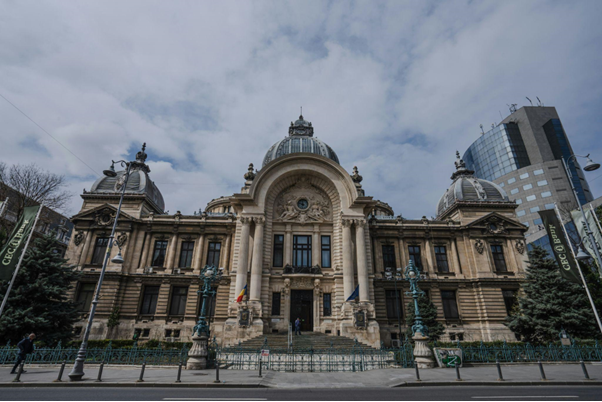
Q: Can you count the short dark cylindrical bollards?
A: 12